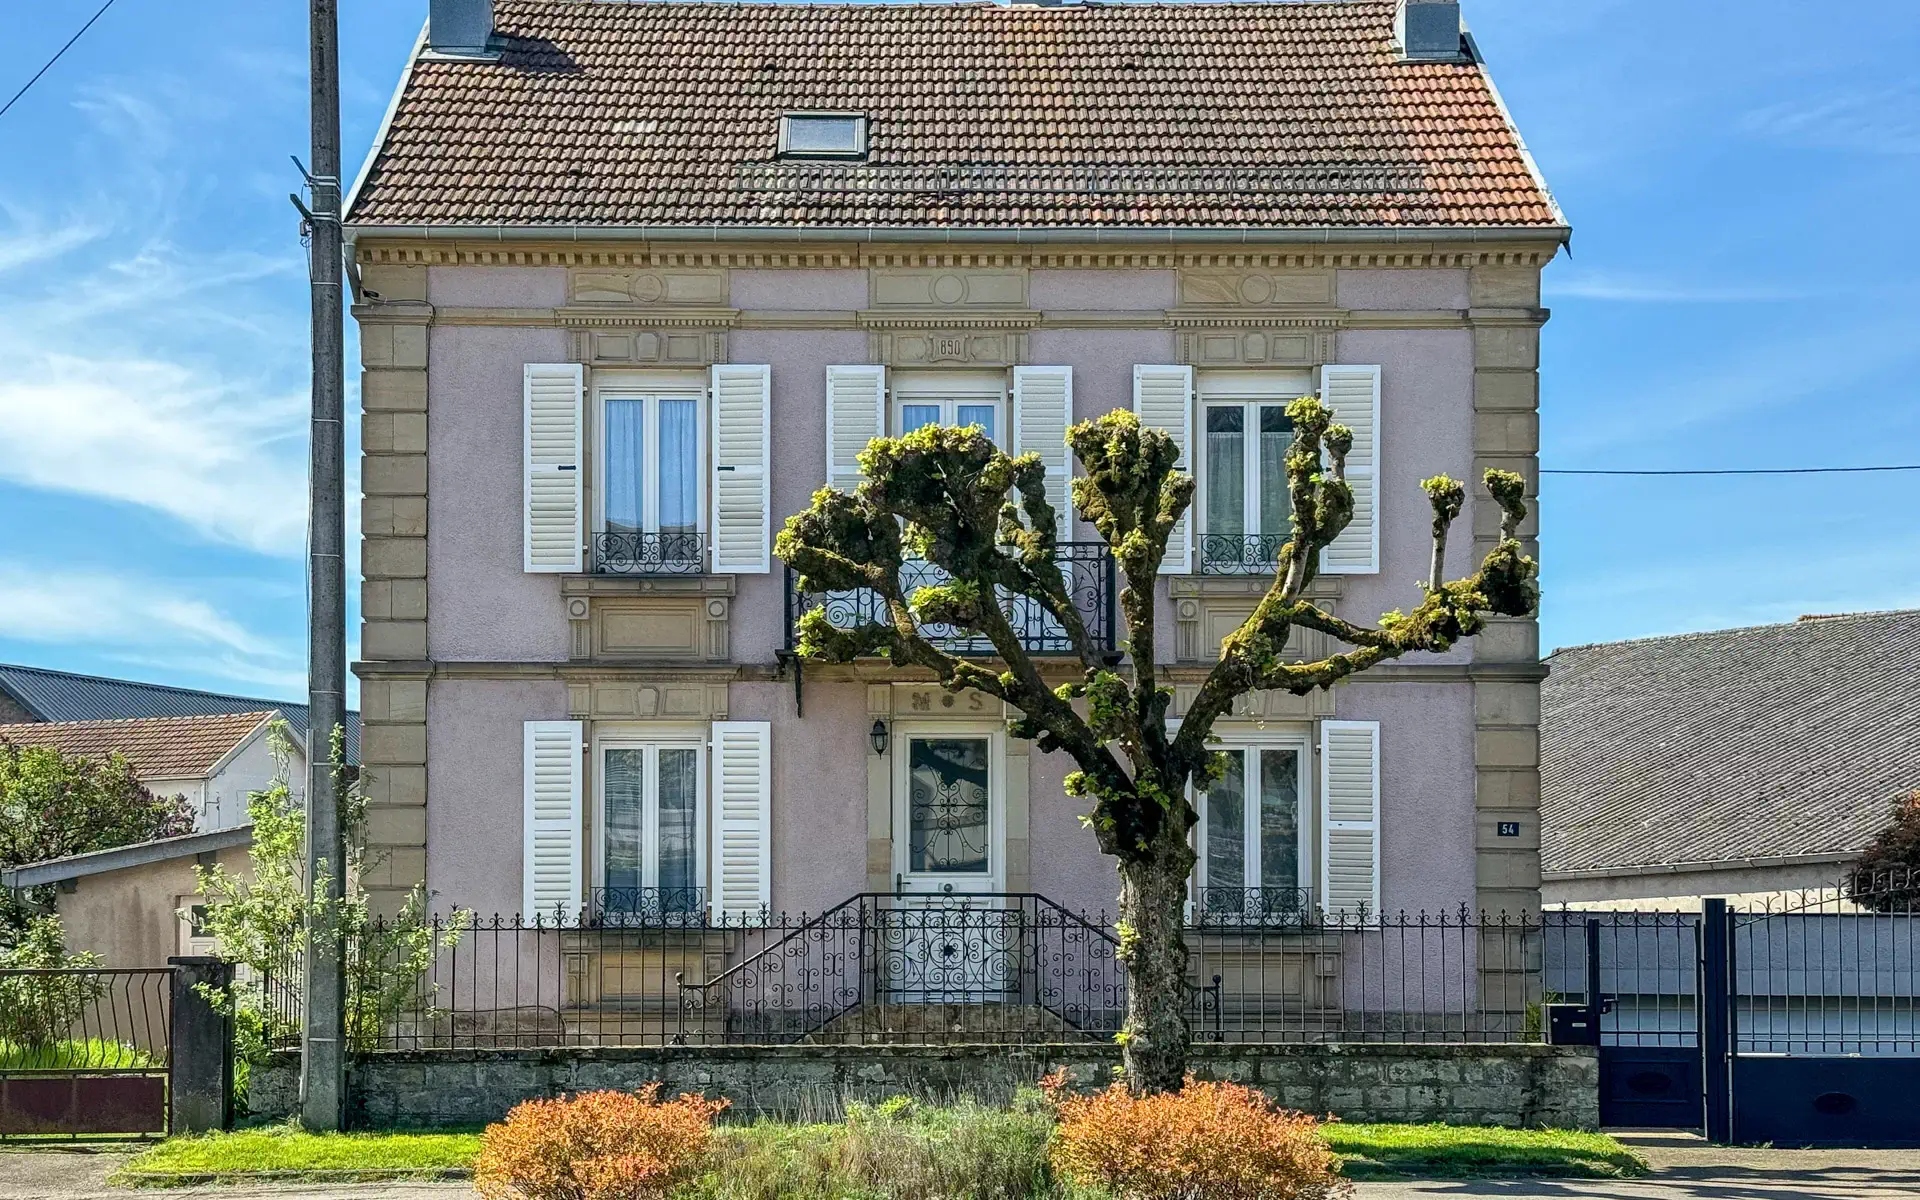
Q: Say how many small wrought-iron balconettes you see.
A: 4